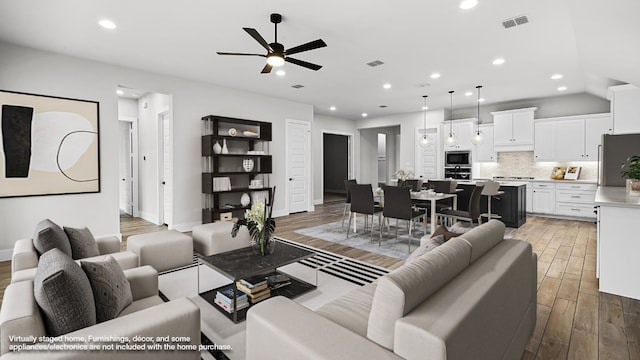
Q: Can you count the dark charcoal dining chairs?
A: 6